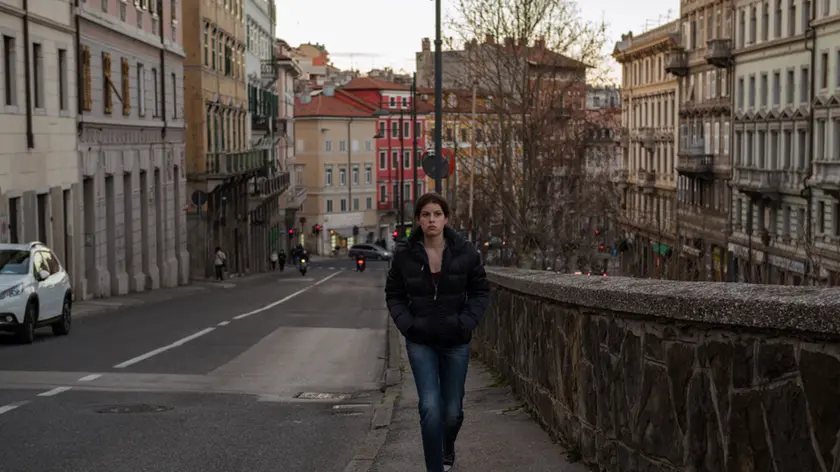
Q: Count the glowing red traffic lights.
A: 5